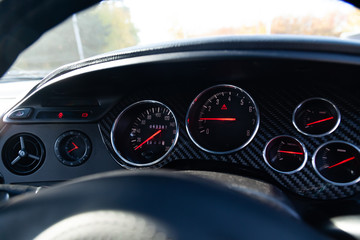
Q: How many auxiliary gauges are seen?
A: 3